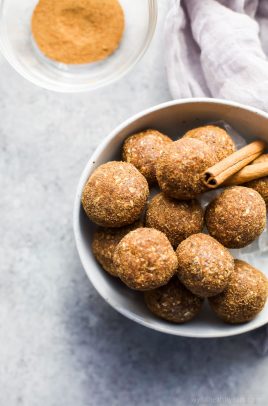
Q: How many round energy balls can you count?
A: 12